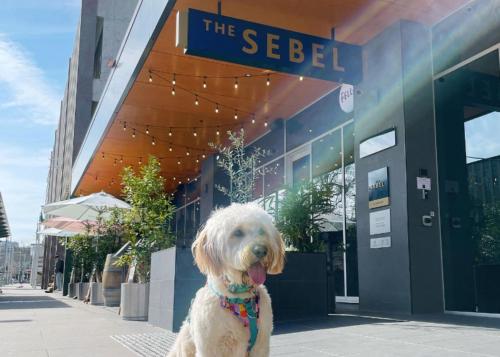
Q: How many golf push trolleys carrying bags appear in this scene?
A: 0